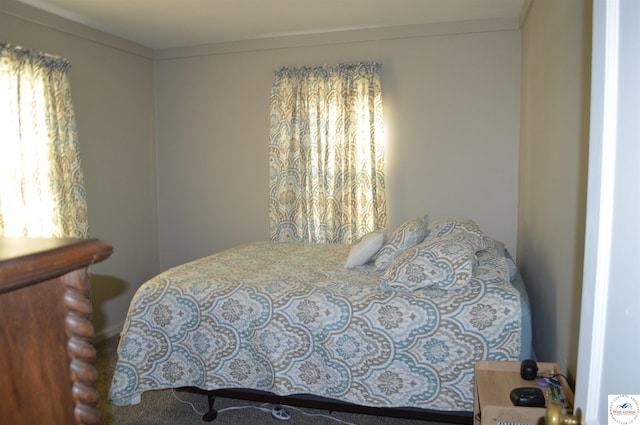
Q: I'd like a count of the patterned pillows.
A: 3